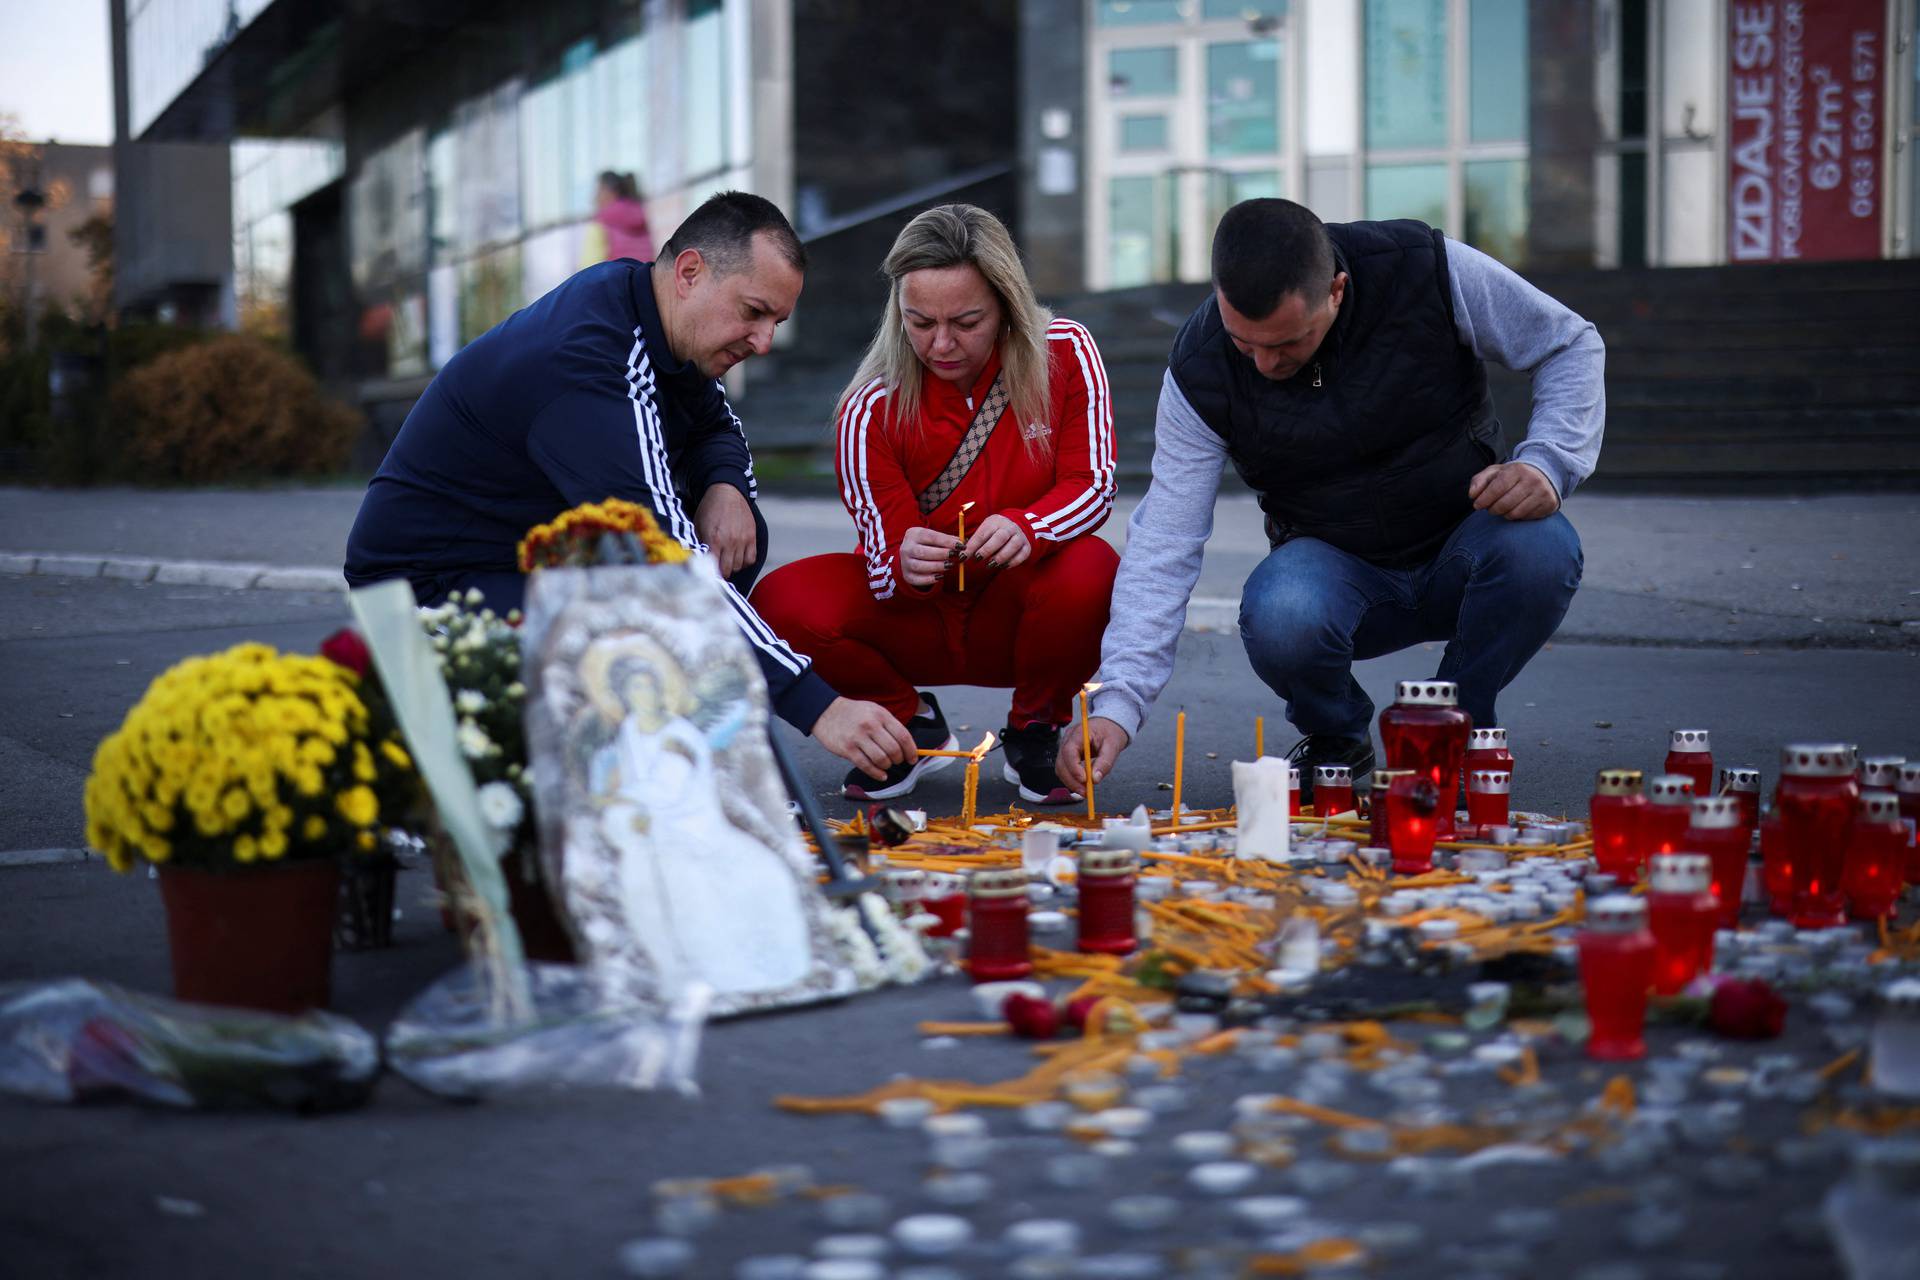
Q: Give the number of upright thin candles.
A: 5